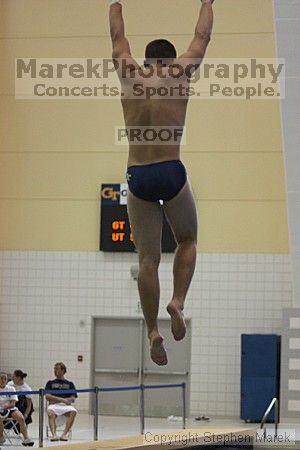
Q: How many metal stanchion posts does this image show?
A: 4